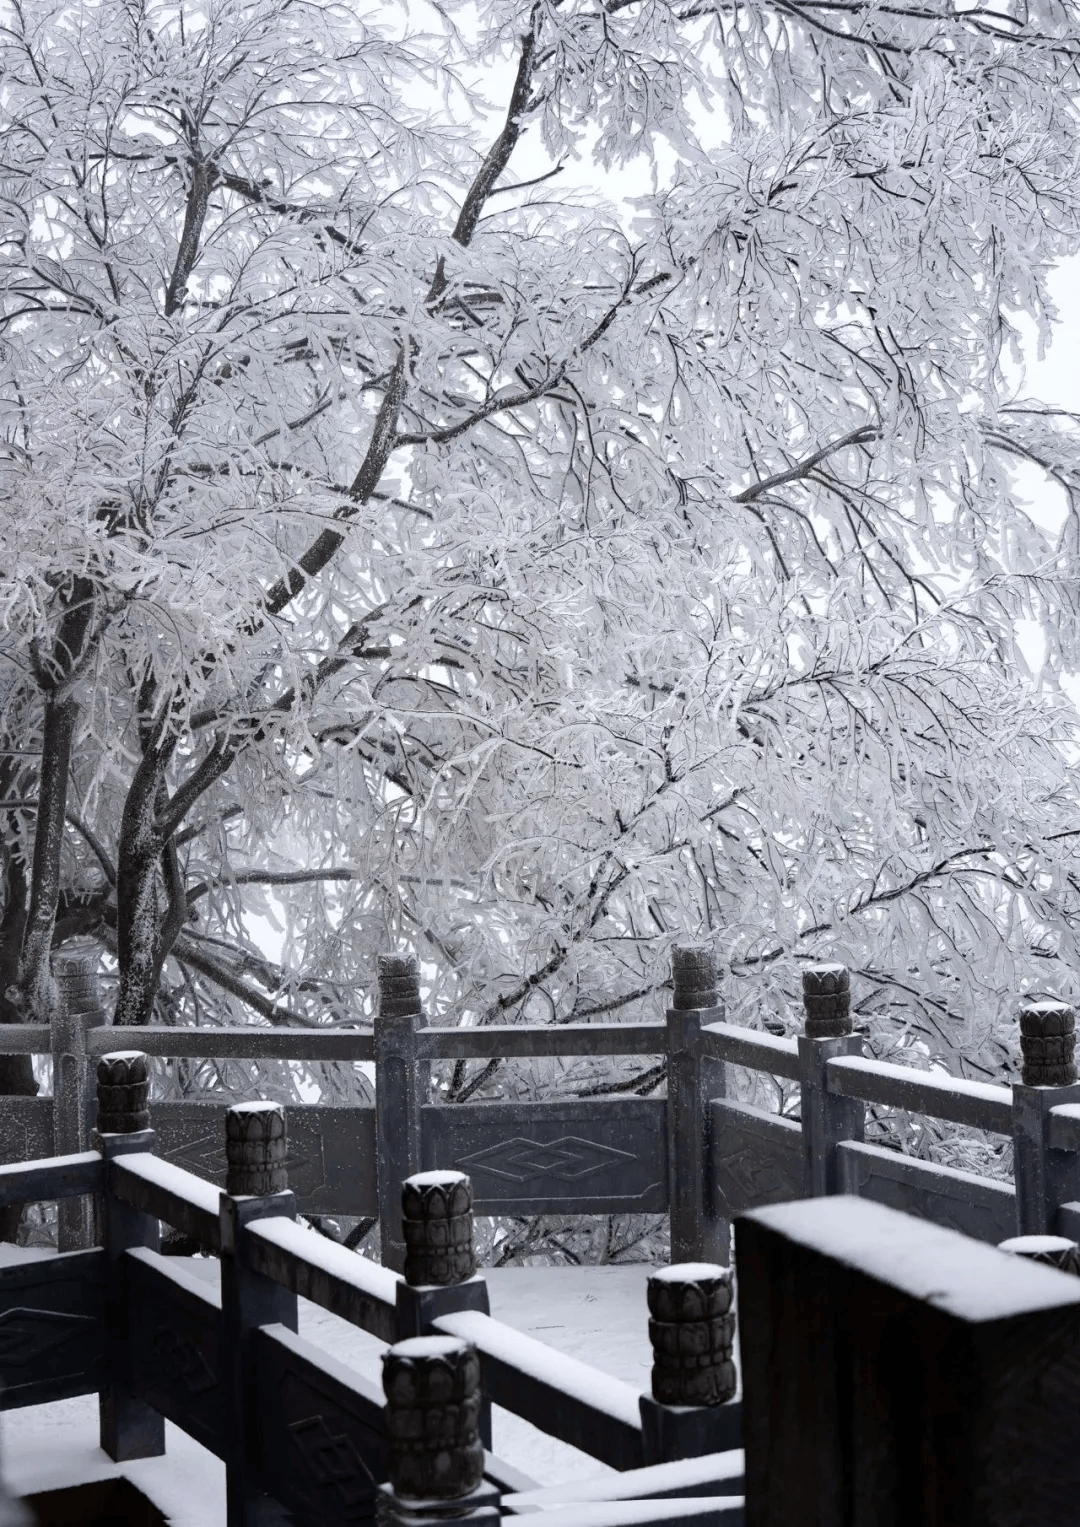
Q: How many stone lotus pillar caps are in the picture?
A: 11